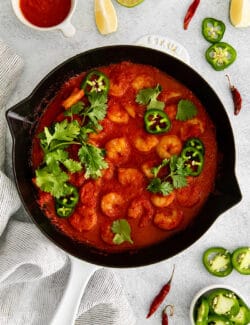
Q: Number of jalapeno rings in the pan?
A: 6